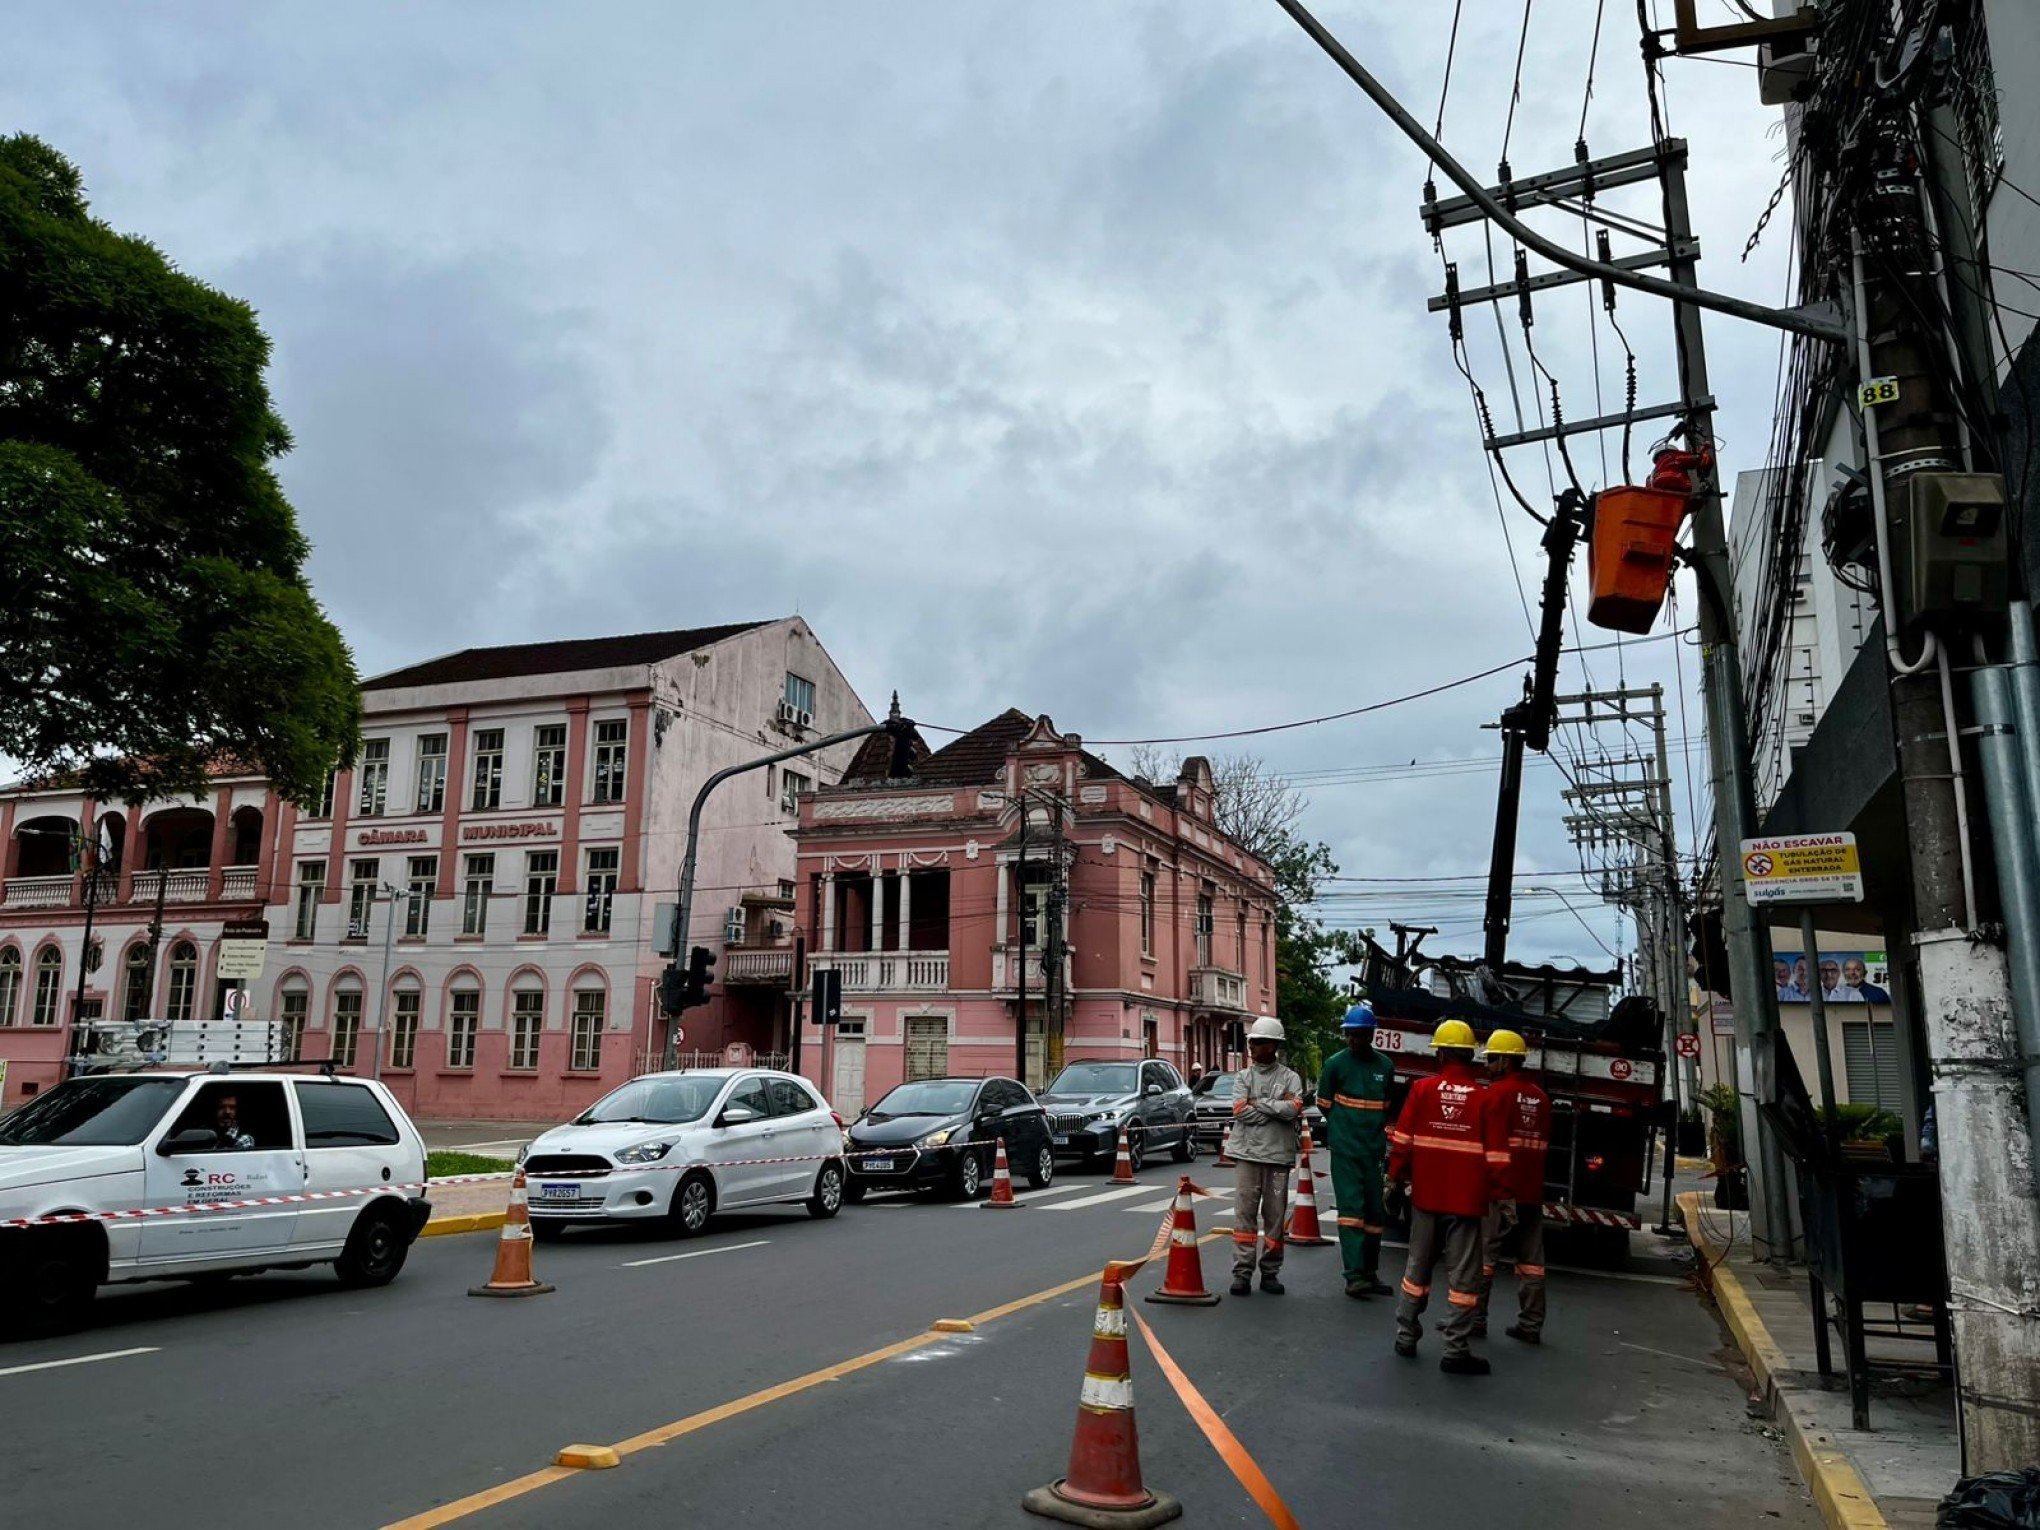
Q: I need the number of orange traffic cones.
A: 8